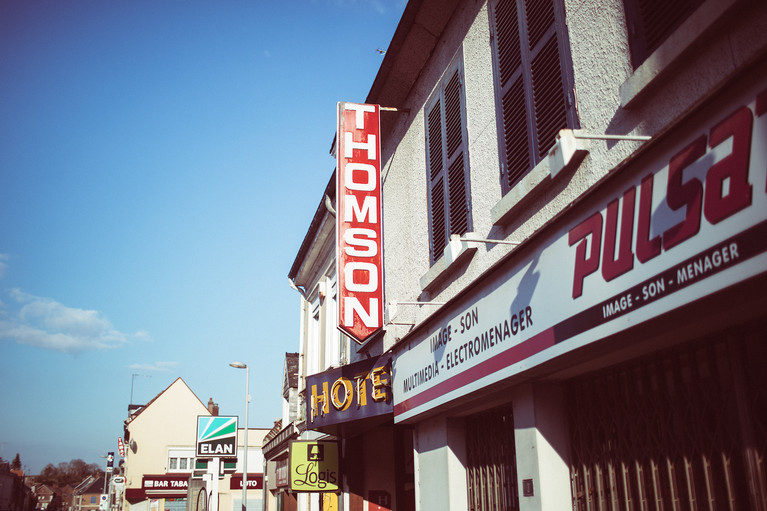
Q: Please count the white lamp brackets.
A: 3